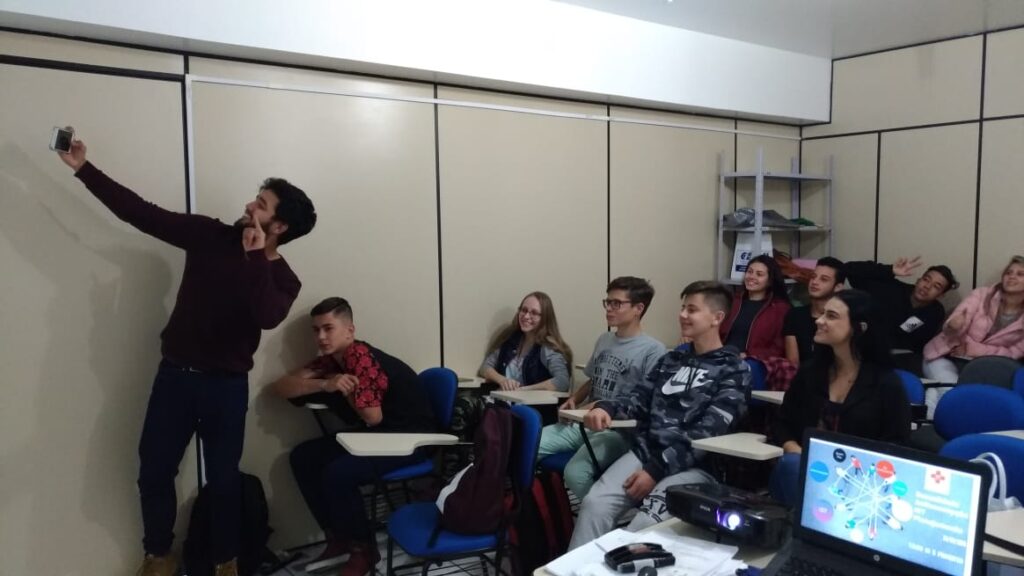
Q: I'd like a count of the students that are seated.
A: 9